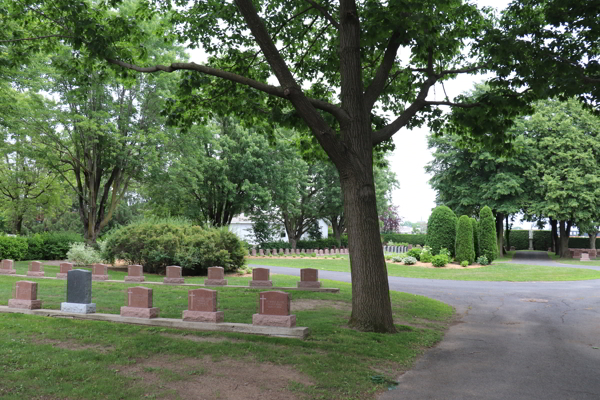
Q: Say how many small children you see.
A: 0